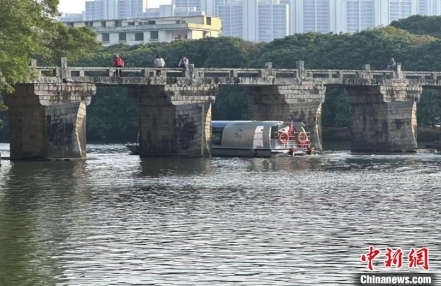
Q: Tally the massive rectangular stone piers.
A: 4